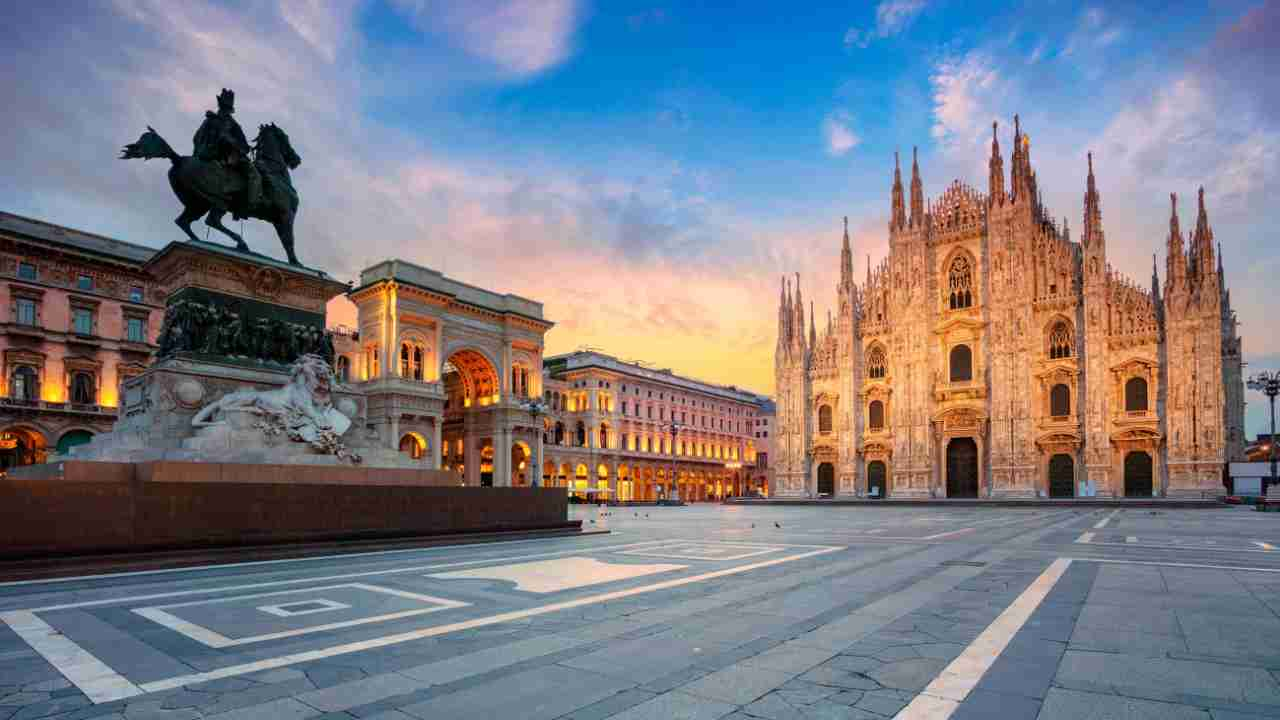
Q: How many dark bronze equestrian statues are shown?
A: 1